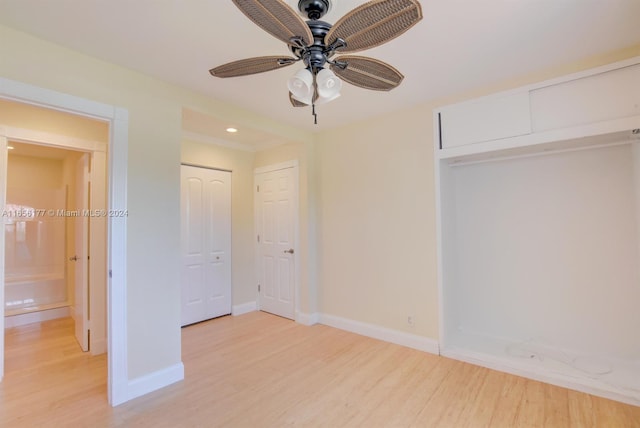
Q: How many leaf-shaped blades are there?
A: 5